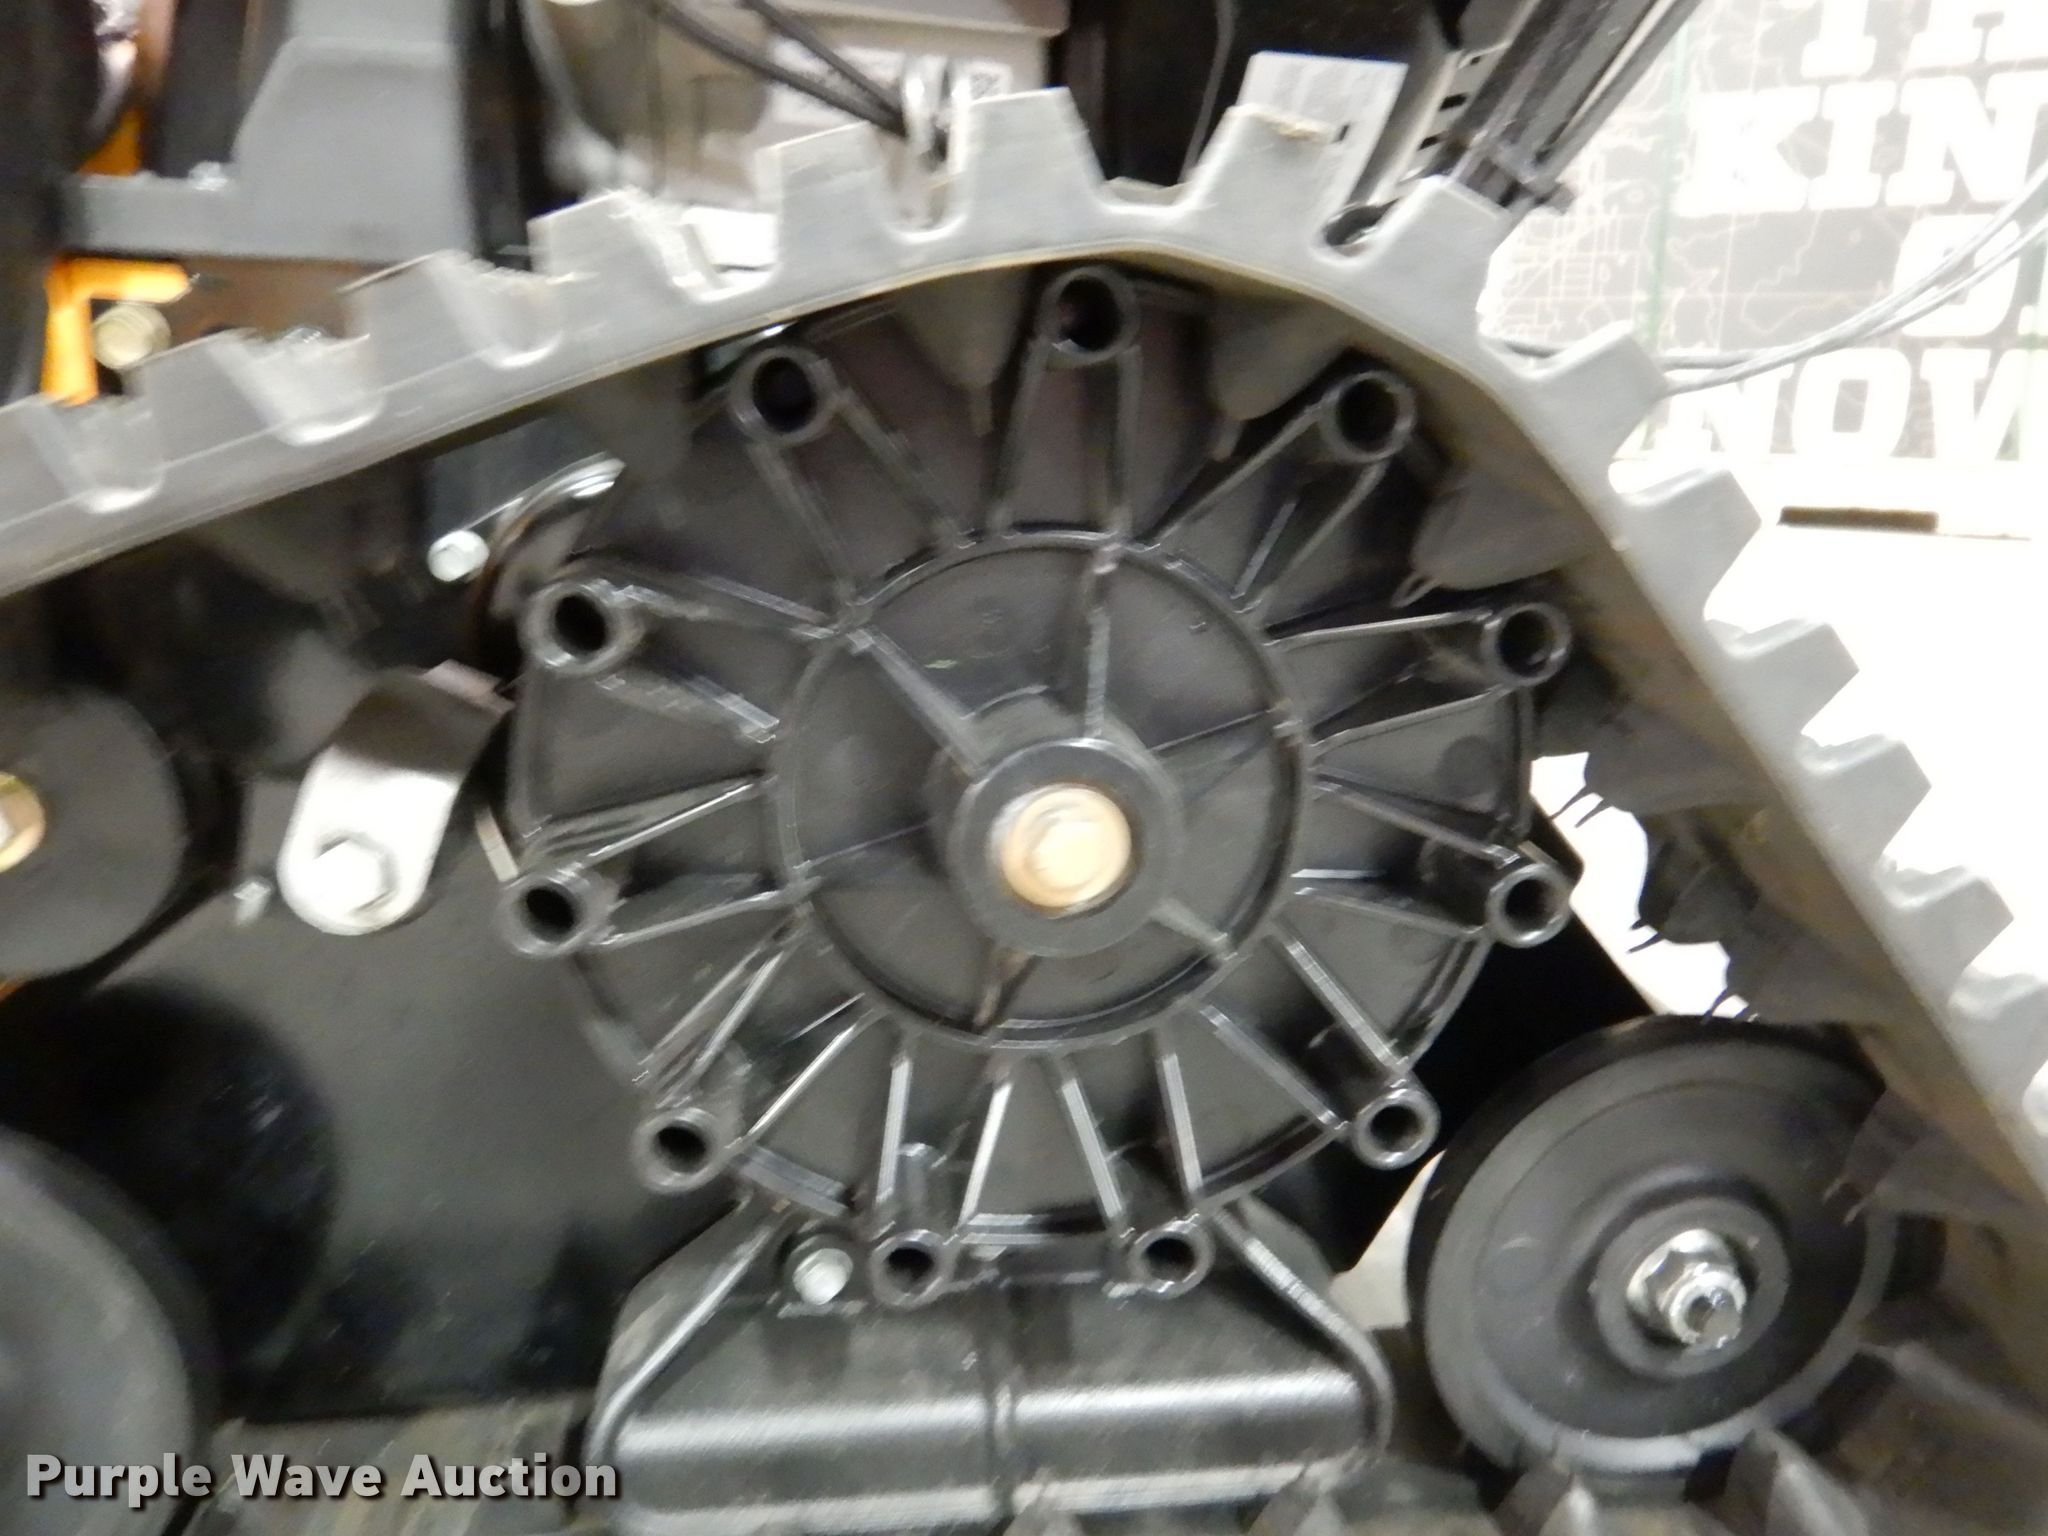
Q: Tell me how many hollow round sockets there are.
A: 11